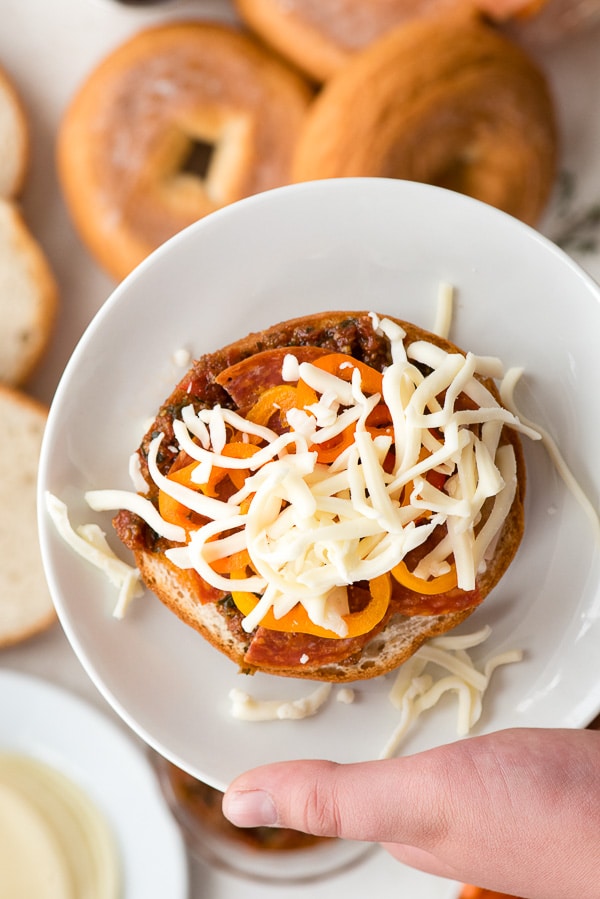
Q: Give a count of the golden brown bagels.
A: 3